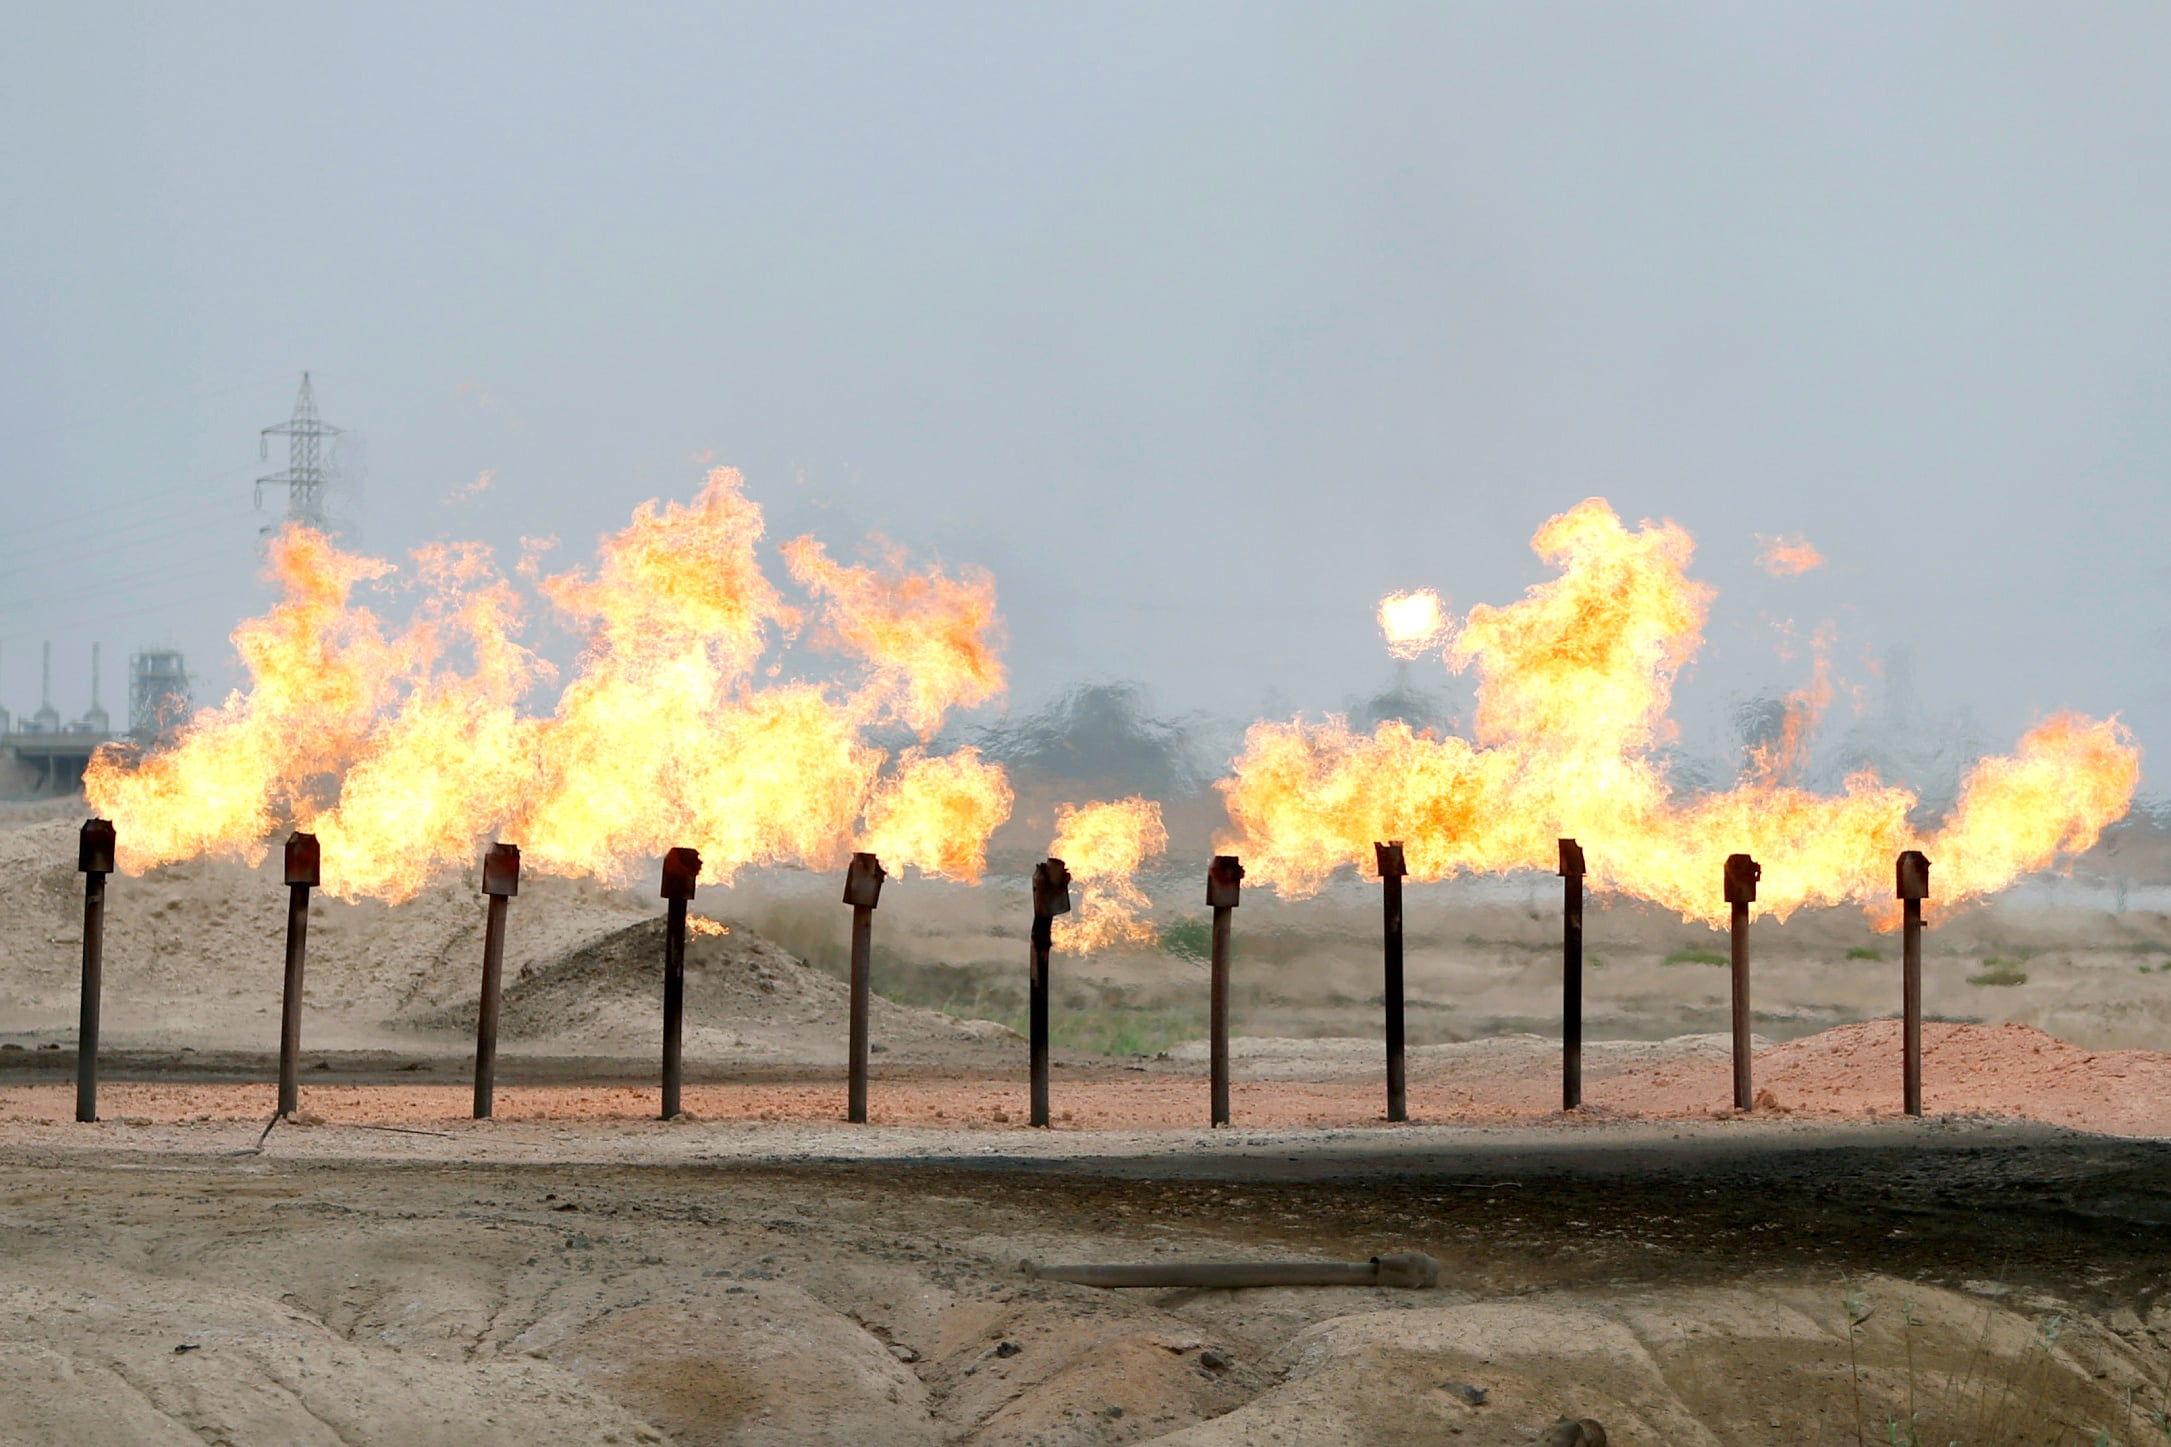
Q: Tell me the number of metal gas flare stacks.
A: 11